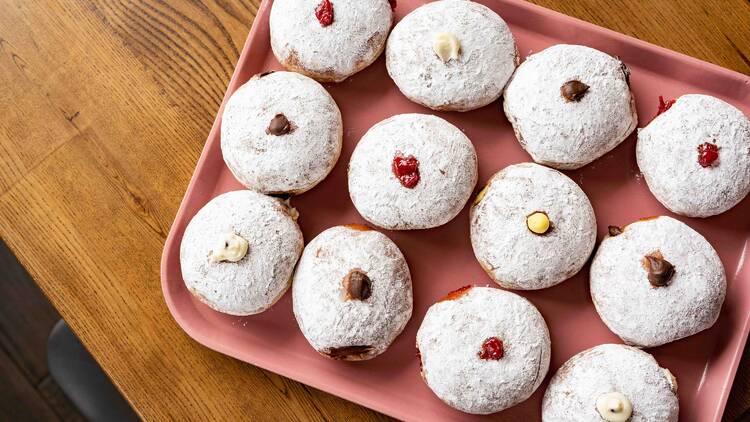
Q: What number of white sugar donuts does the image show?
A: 12